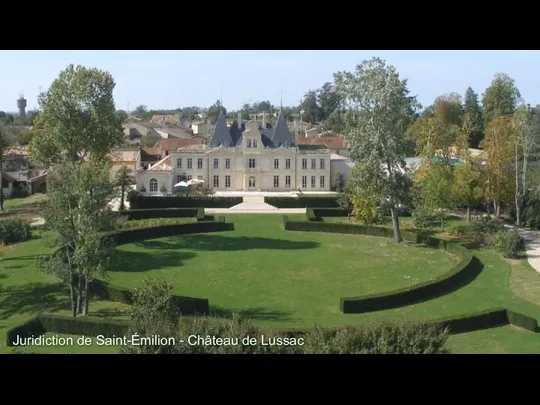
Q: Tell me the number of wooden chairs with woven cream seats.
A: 0